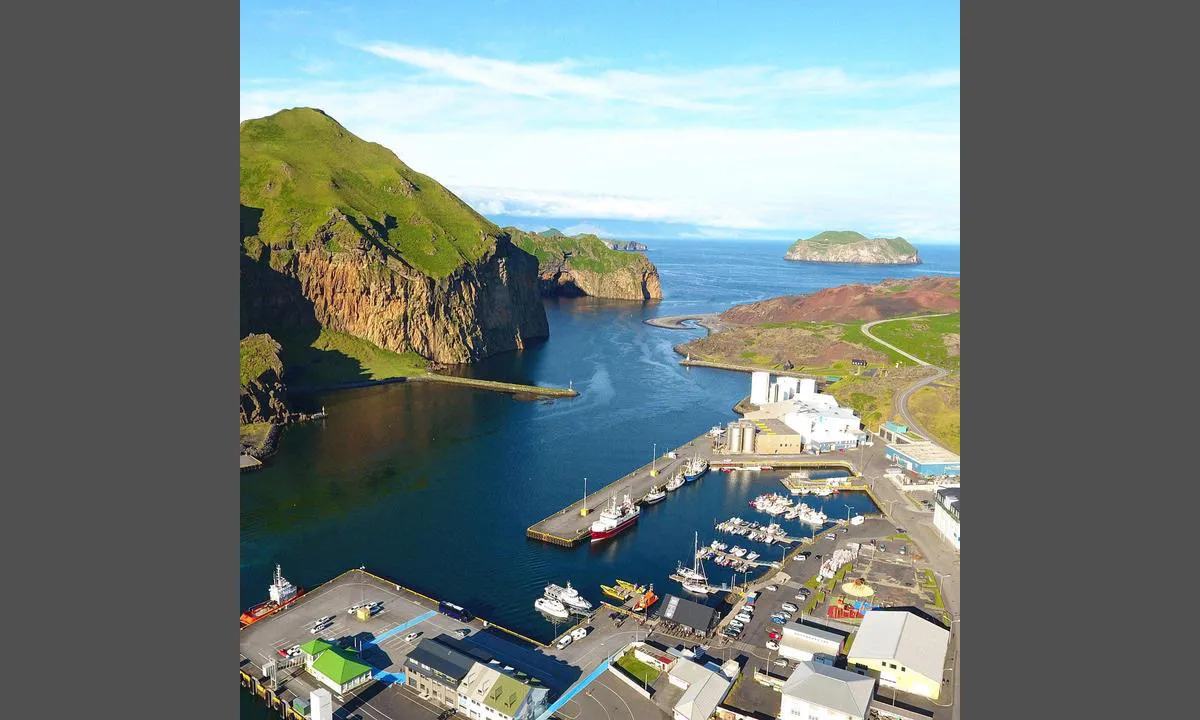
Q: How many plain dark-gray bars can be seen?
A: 2